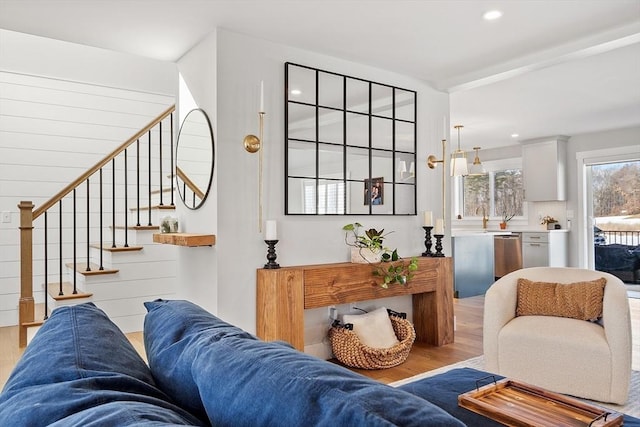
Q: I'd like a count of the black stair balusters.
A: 11